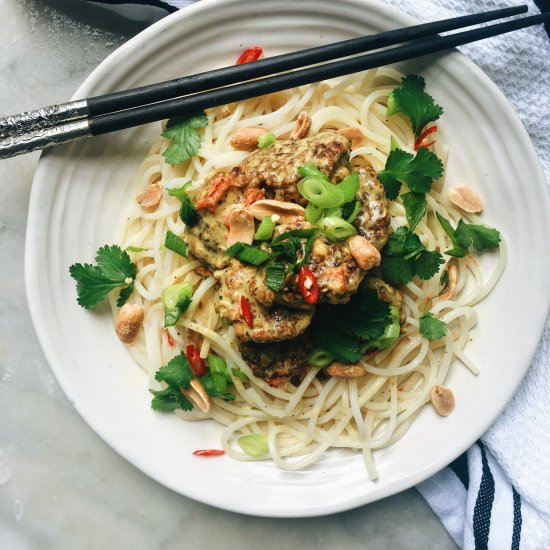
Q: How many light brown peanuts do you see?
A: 13